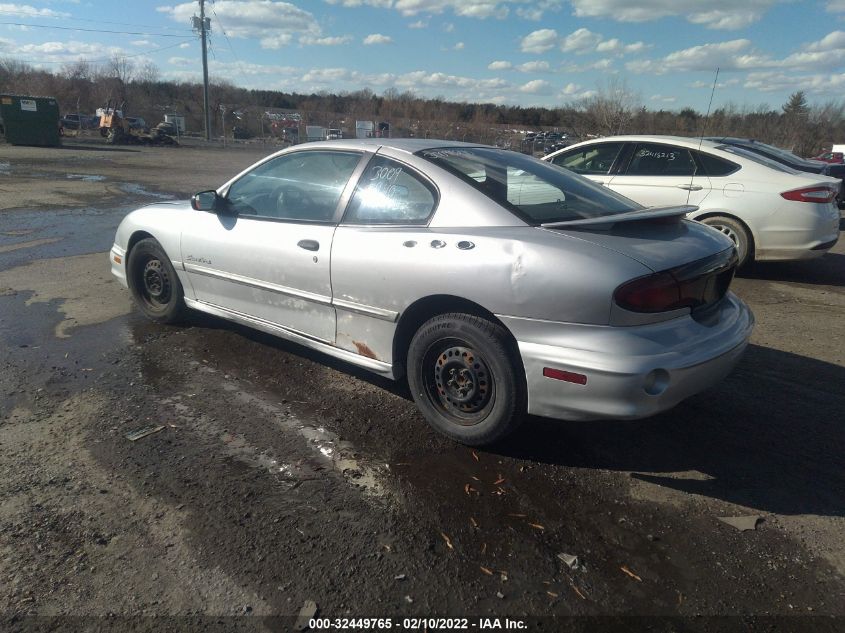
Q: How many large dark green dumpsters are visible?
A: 1